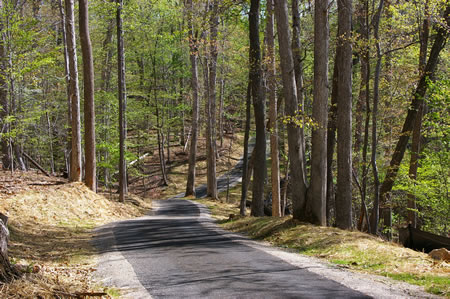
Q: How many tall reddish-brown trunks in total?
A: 2